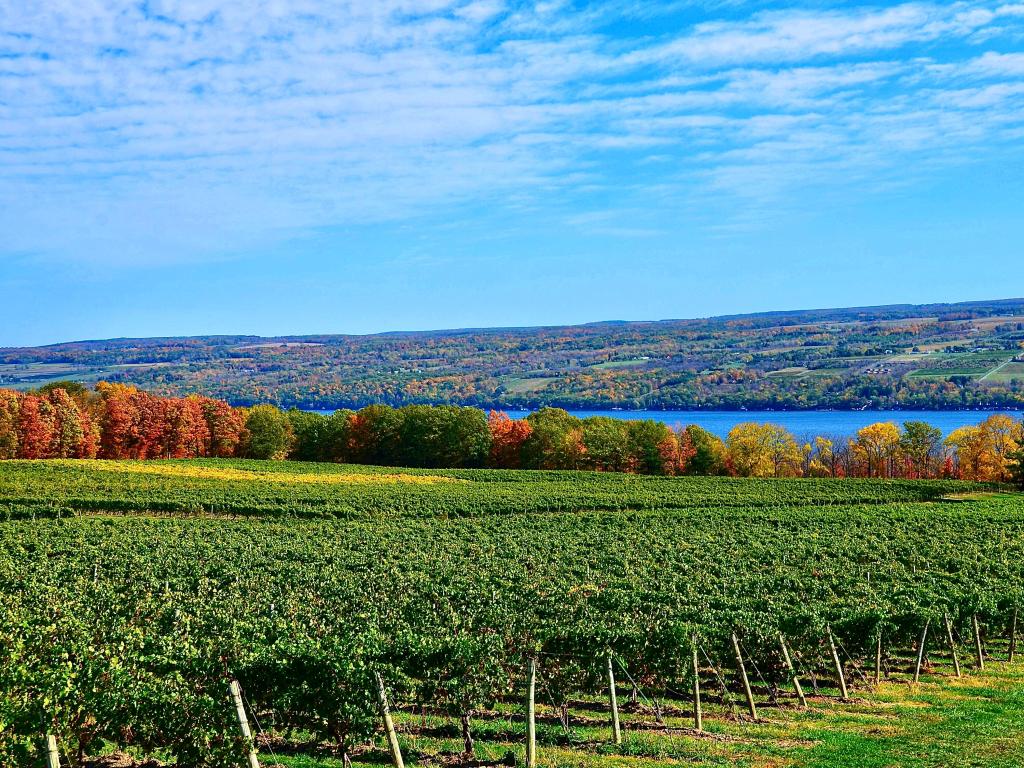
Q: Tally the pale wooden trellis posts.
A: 14